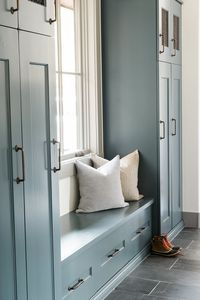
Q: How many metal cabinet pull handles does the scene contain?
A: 11